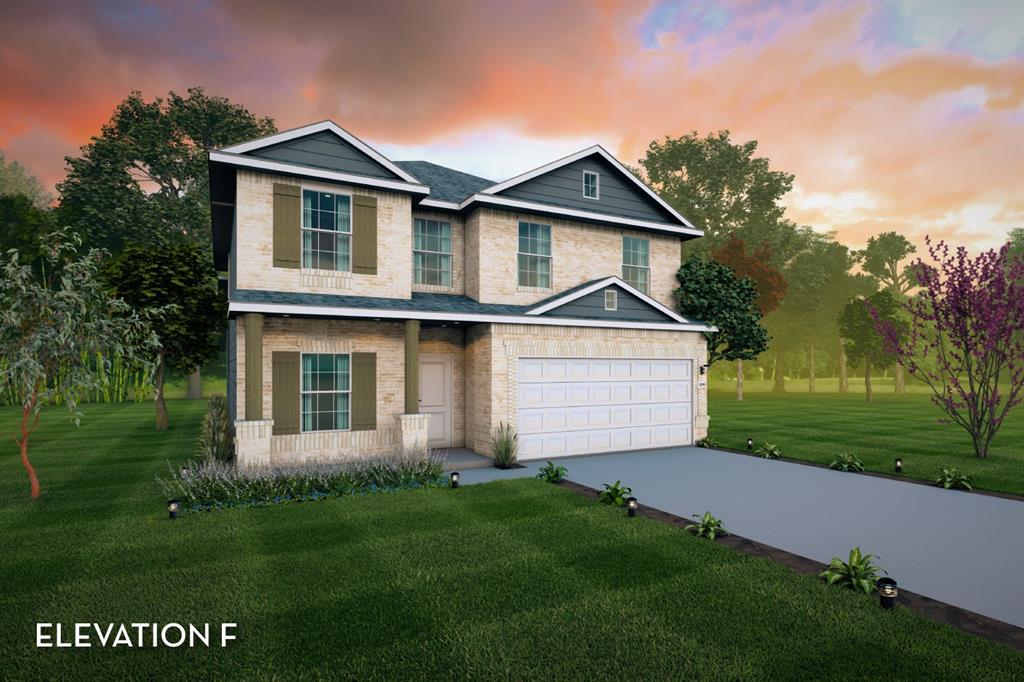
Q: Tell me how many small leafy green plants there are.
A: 8